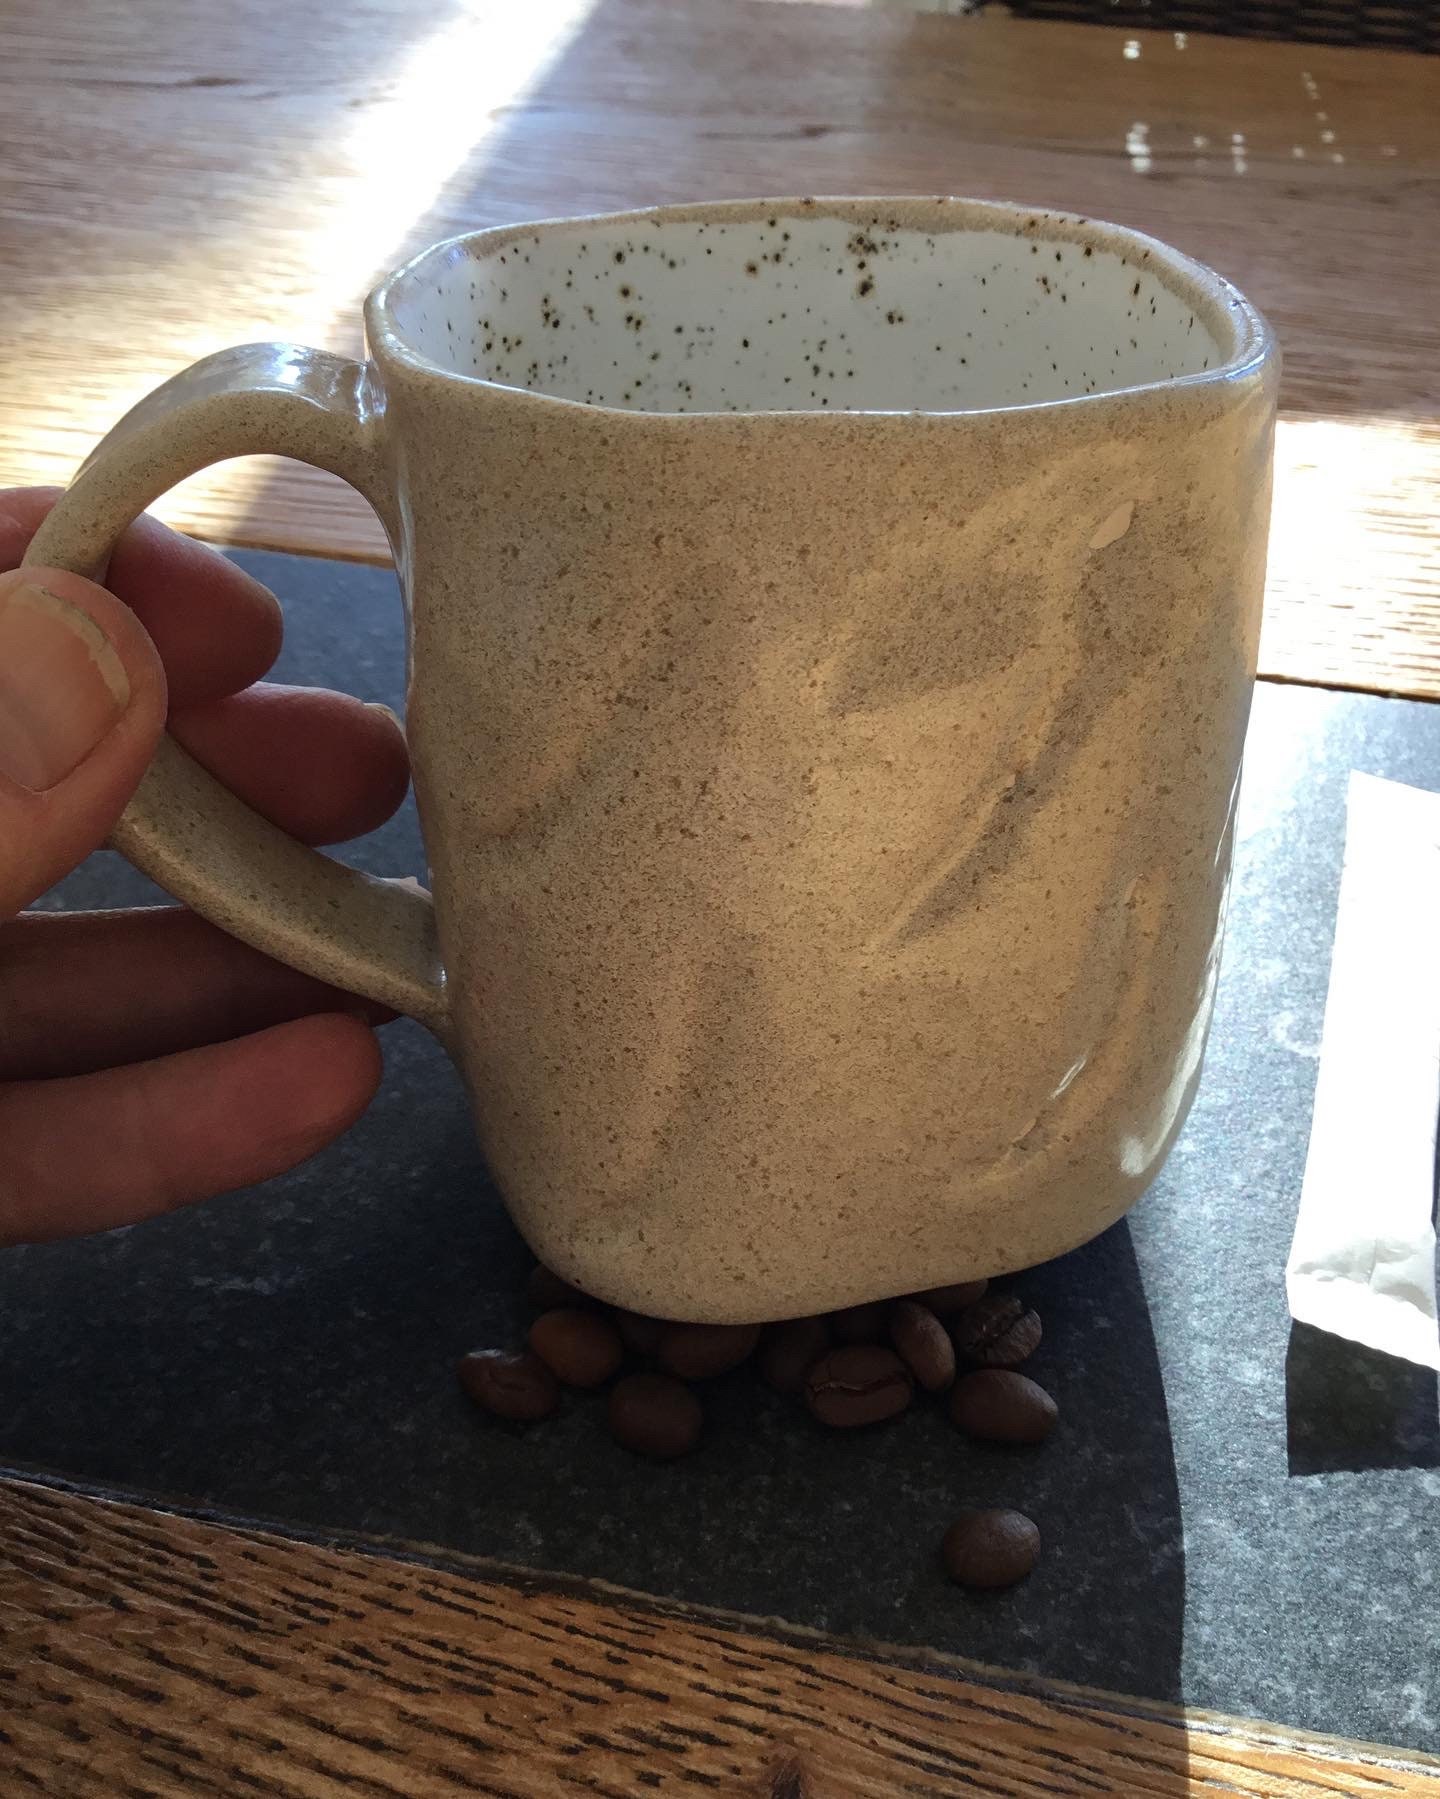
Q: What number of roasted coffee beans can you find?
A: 14